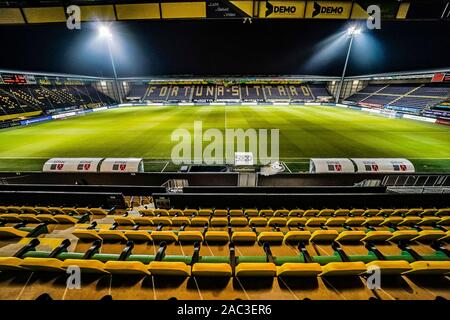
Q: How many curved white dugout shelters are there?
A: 4